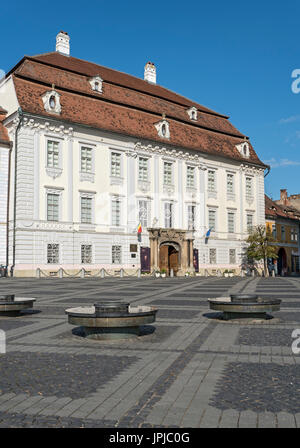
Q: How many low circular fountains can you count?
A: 3